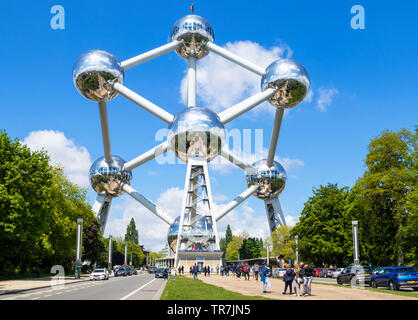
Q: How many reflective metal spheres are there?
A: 7